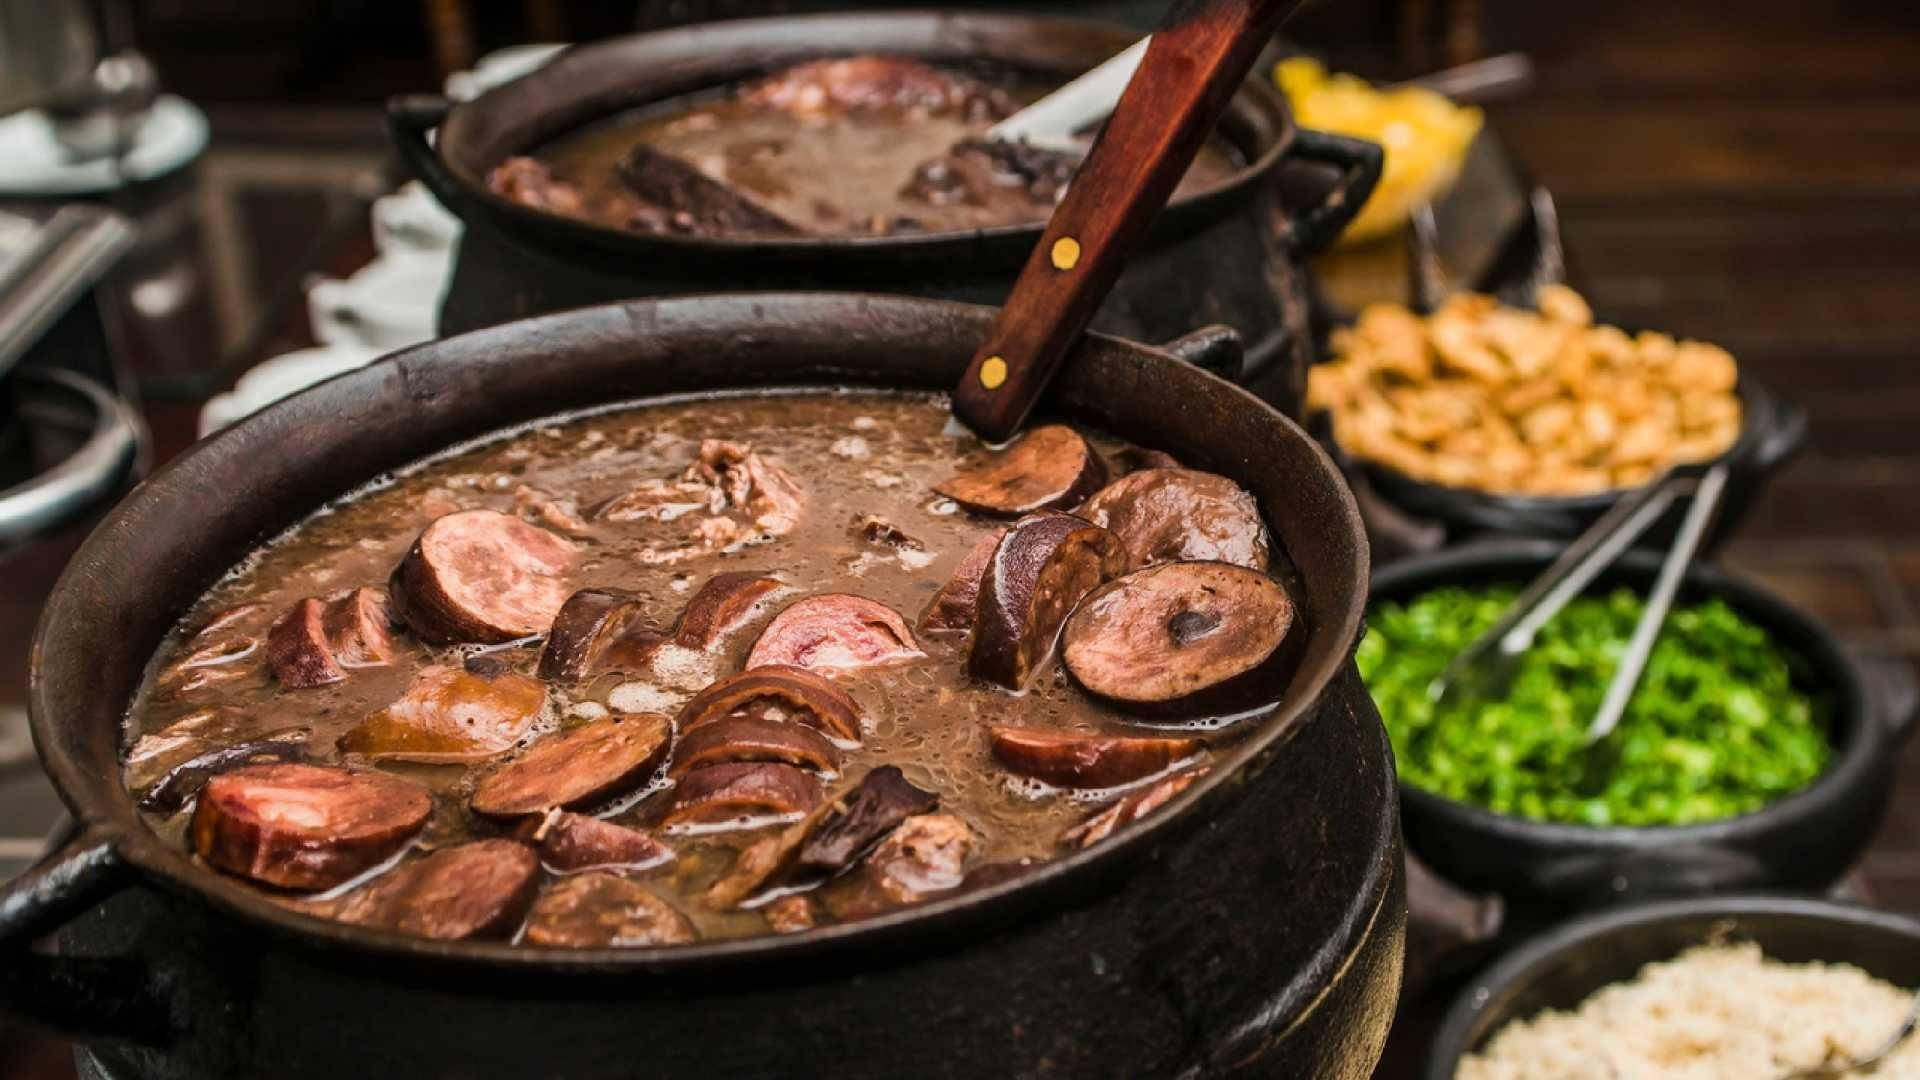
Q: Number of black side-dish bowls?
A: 3